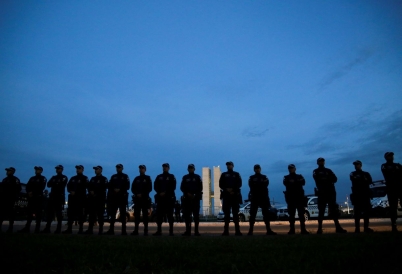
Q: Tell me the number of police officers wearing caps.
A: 15